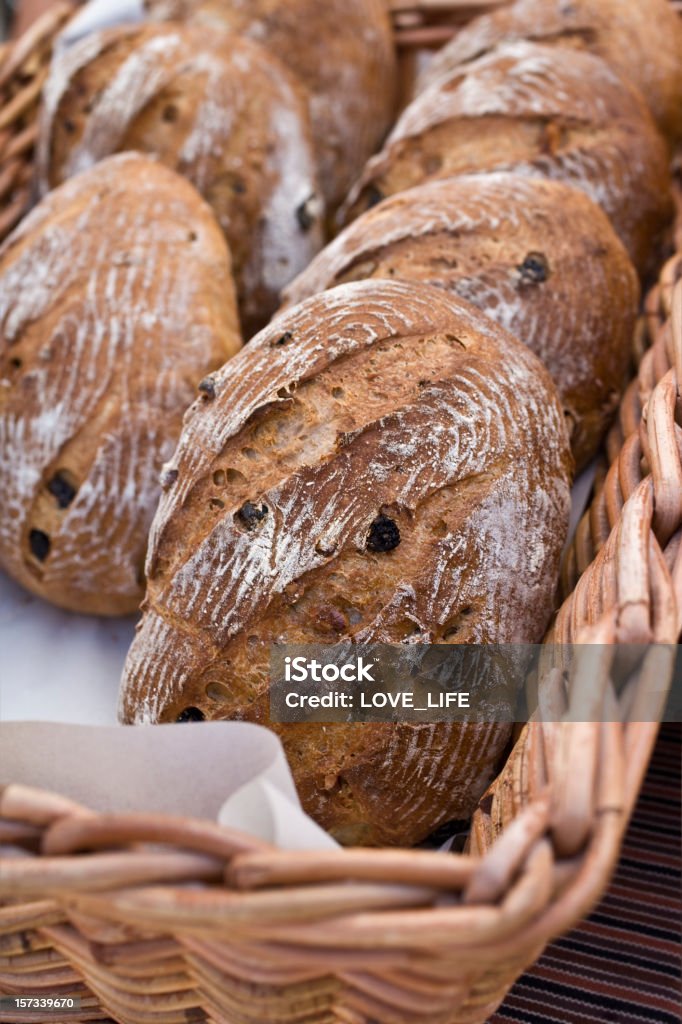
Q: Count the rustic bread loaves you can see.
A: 7